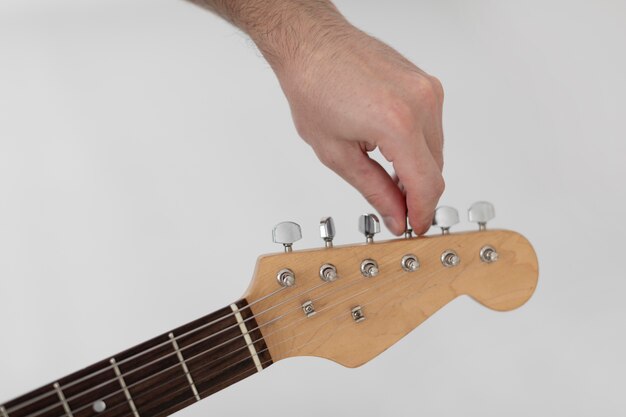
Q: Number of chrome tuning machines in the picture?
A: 6